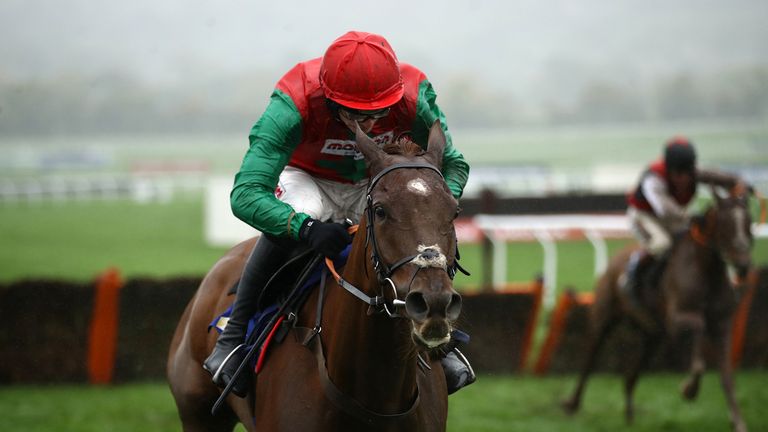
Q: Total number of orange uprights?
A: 4